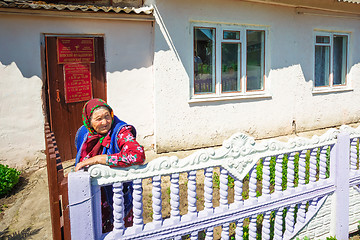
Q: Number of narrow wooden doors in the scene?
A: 1